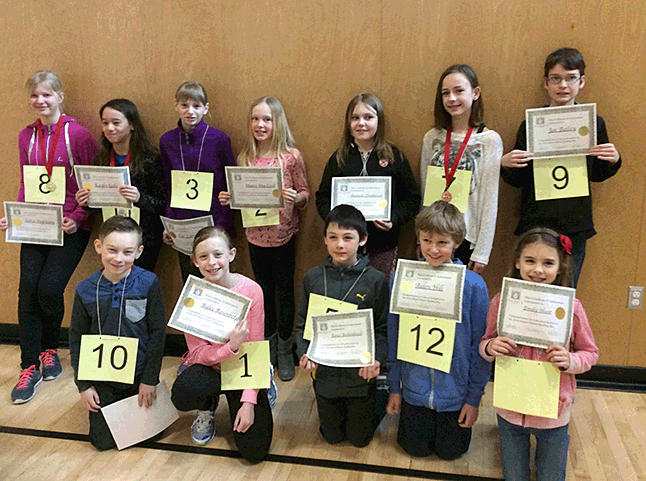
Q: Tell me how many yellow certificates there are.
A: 0